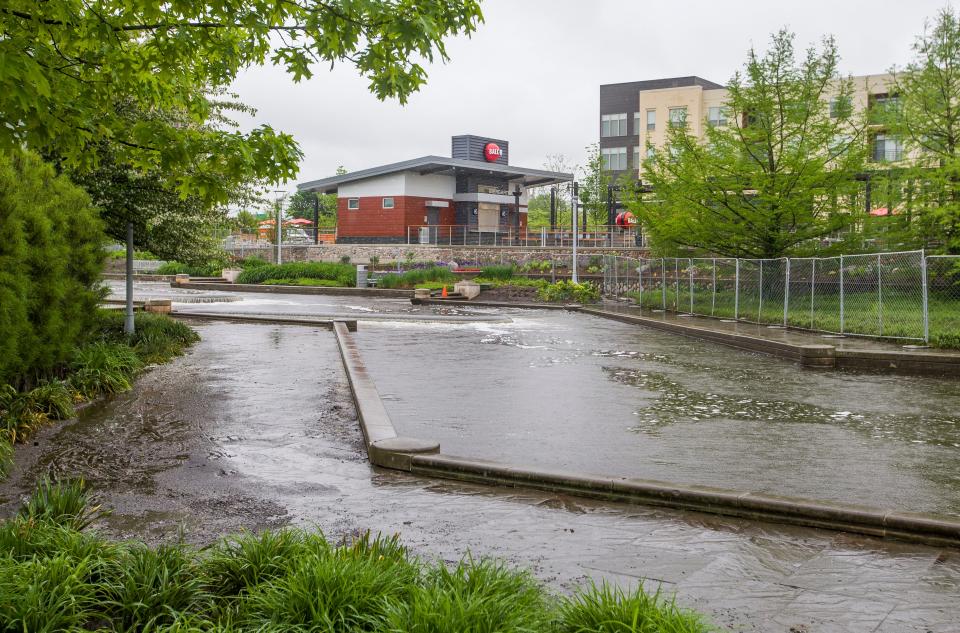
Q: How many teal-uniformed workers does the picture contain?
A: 0